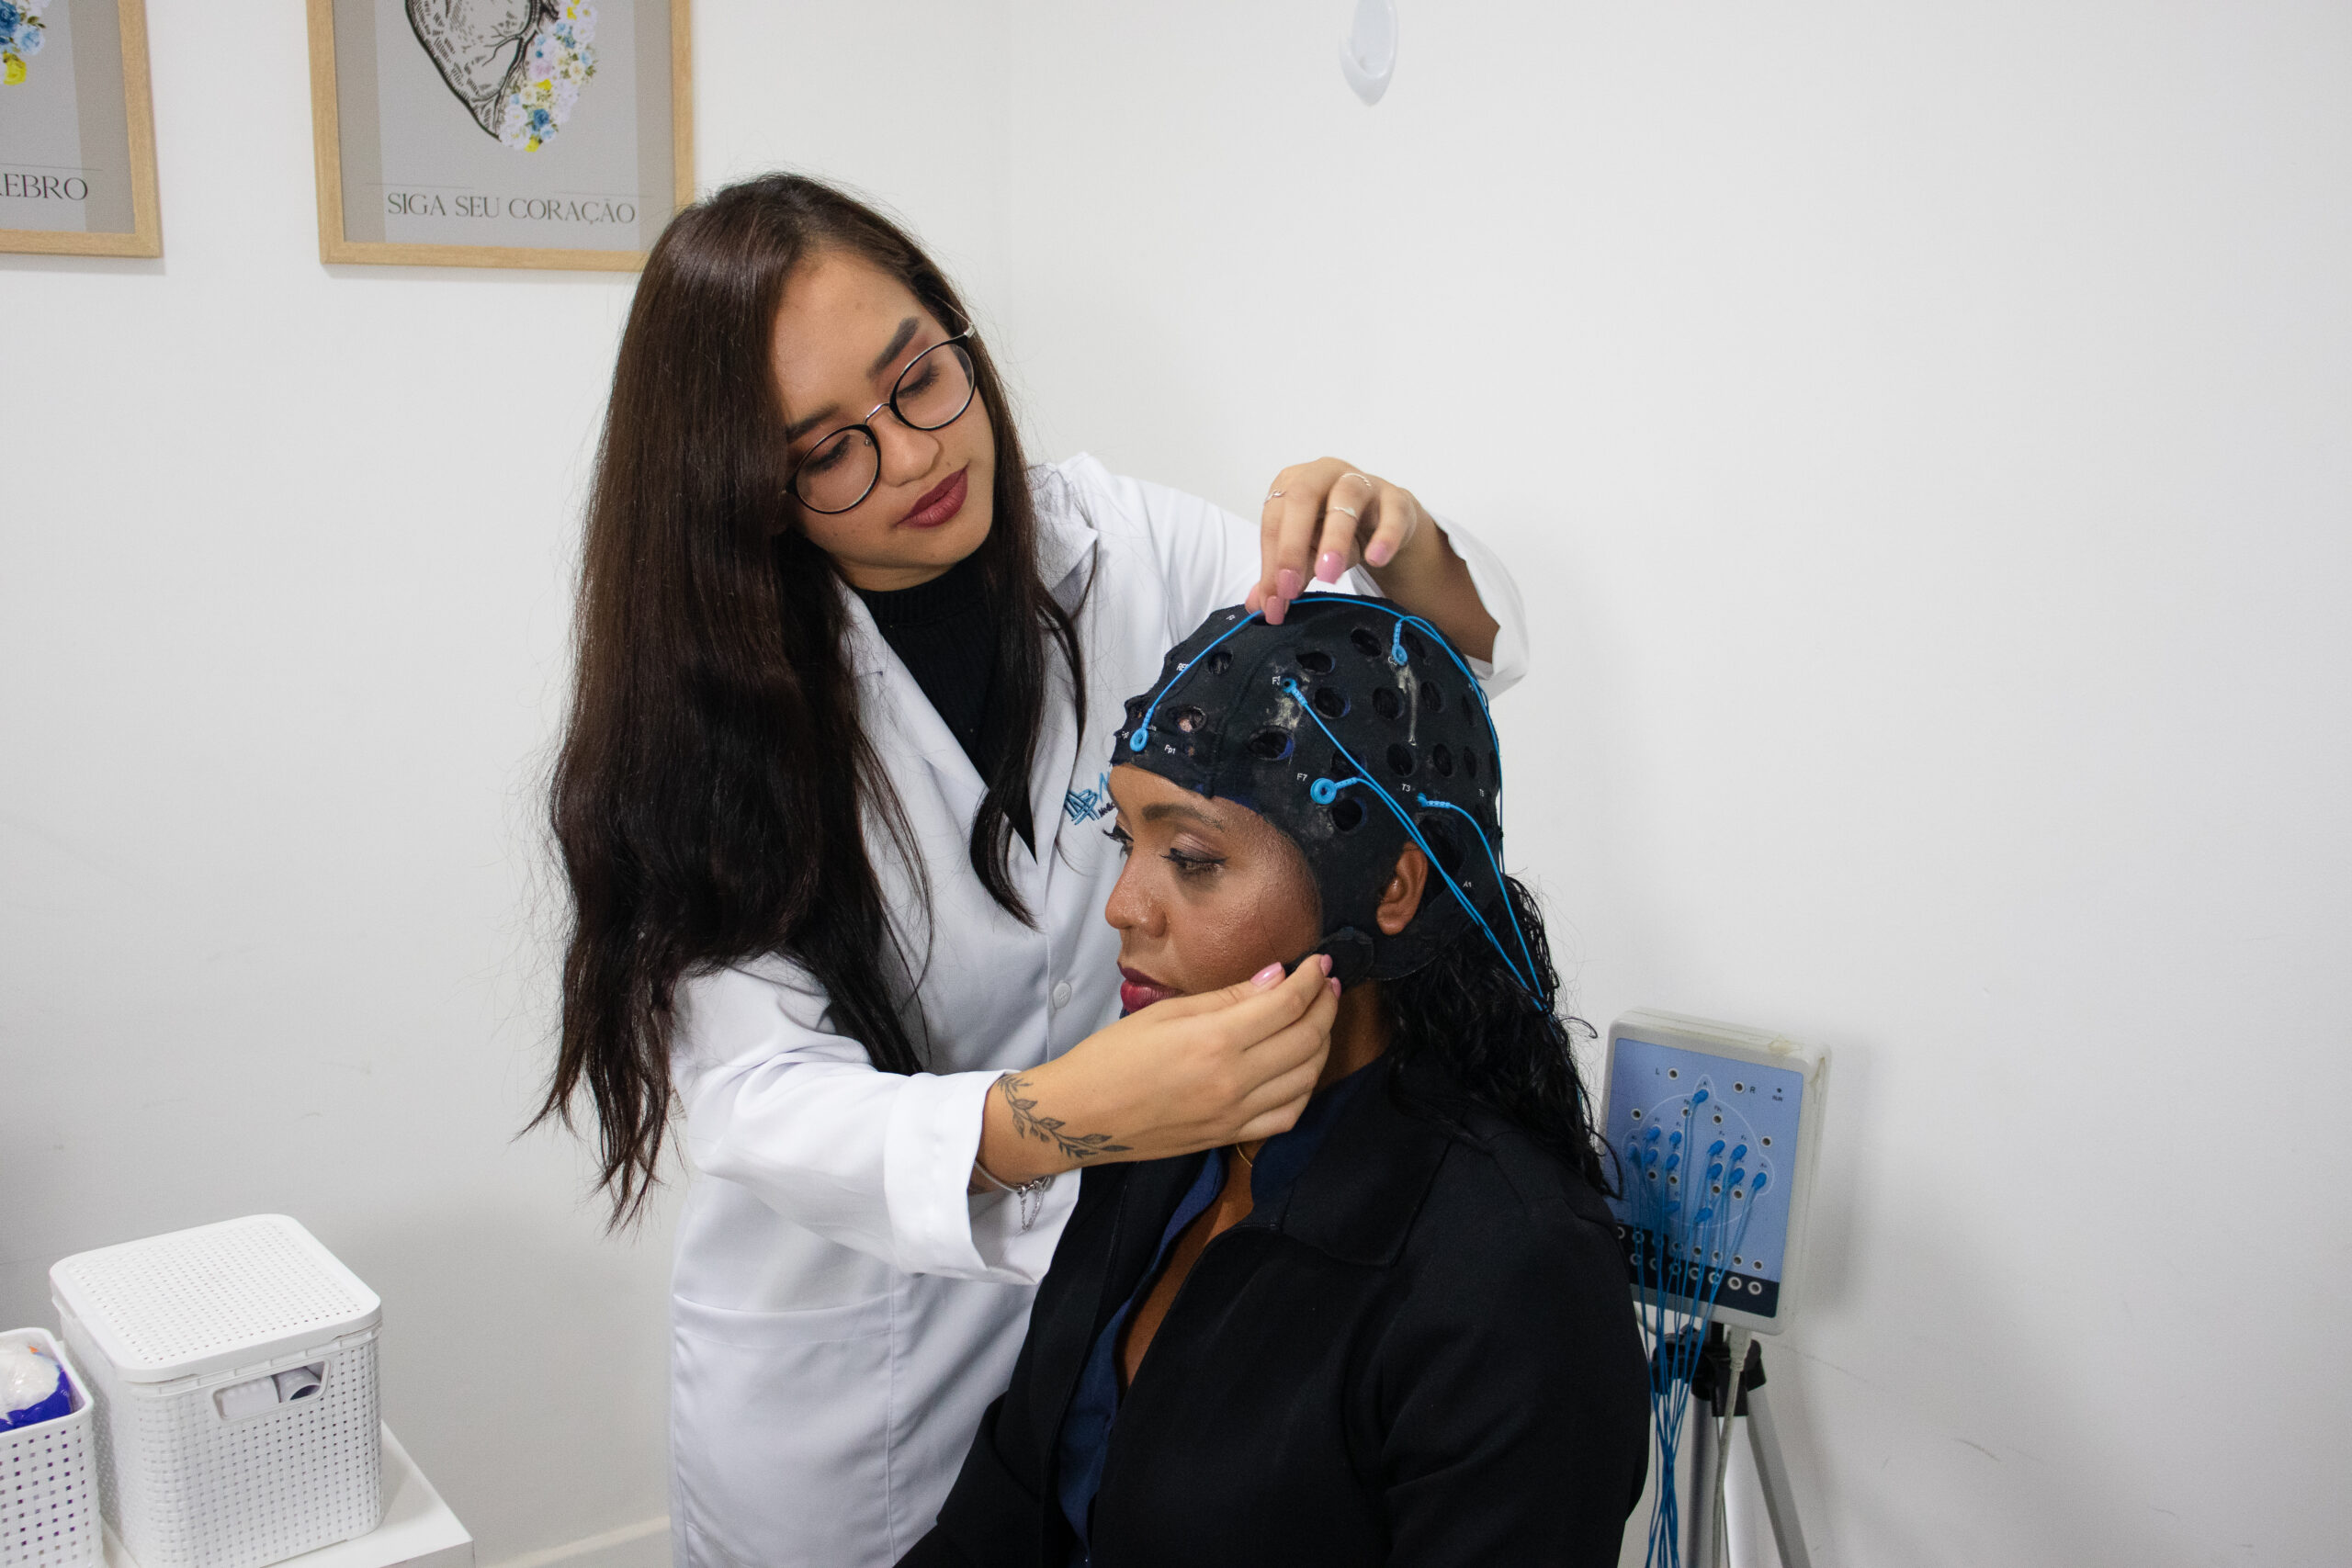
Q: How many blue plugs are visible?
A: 13